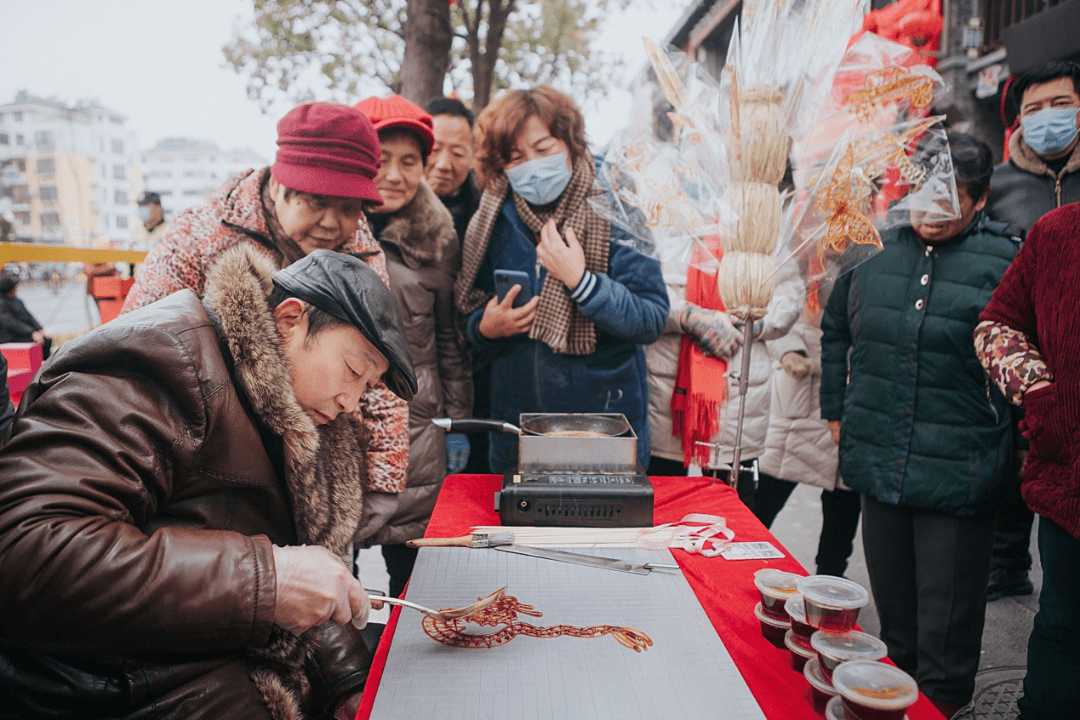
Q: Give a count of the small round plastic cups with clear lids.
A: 9